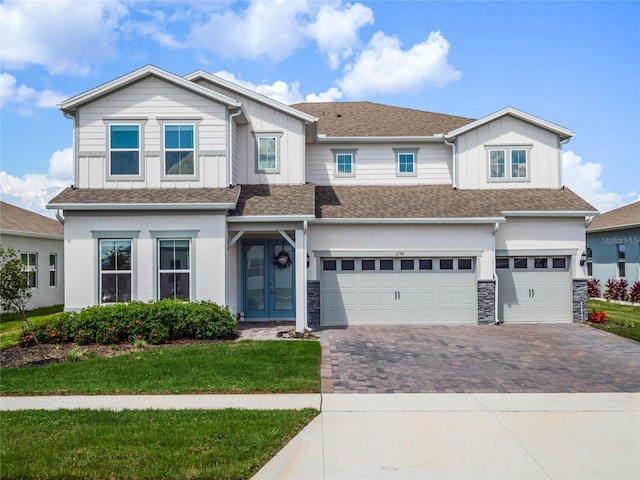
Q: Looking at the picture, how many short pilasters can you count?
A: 3